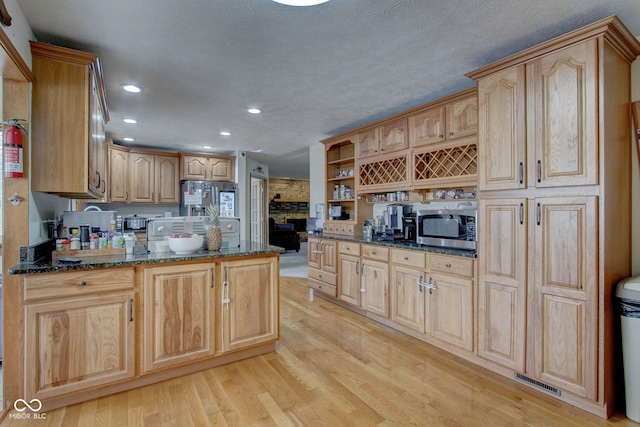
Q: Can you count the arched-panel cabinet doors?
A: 11